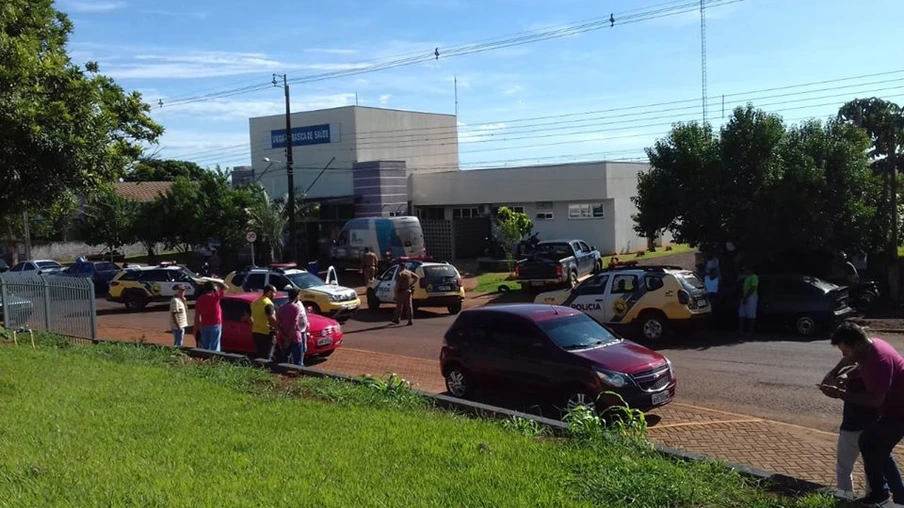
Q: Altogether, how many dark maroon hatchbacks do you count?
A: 1